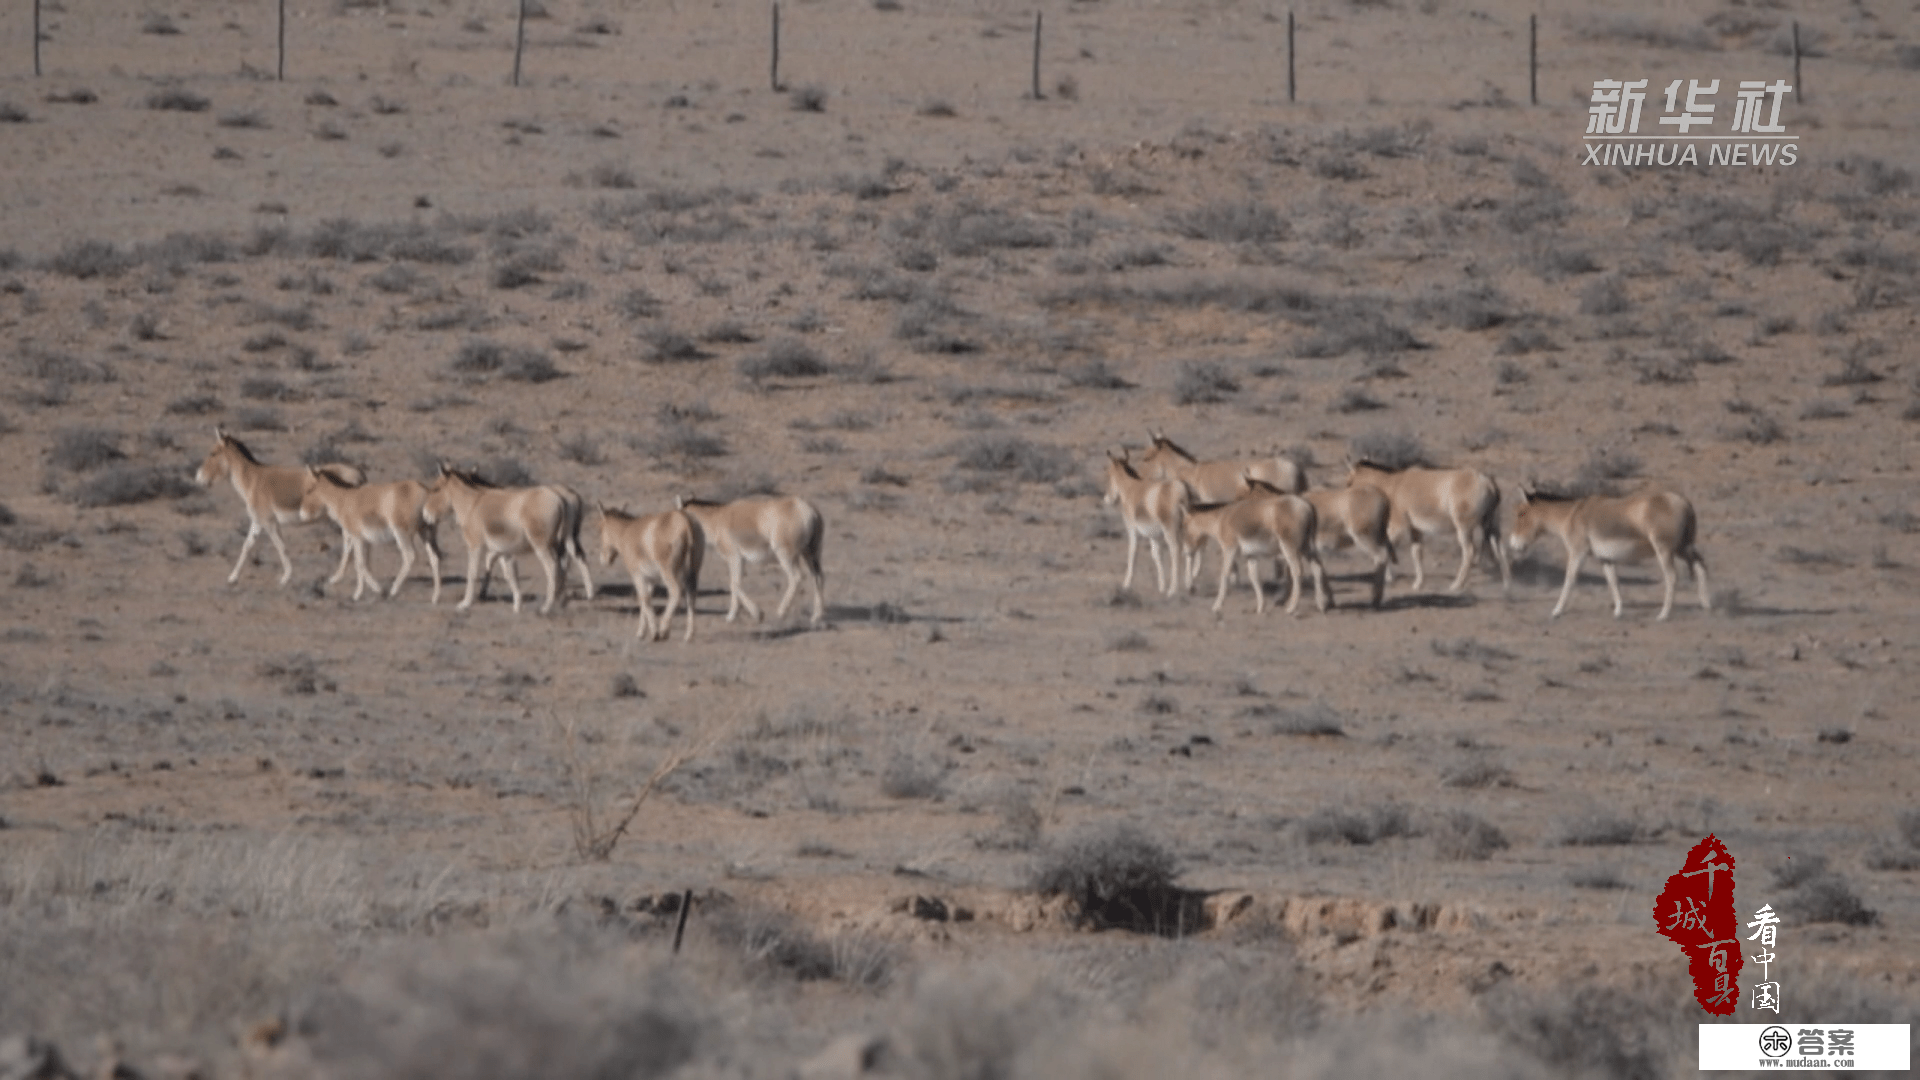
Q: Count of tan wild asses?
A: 12